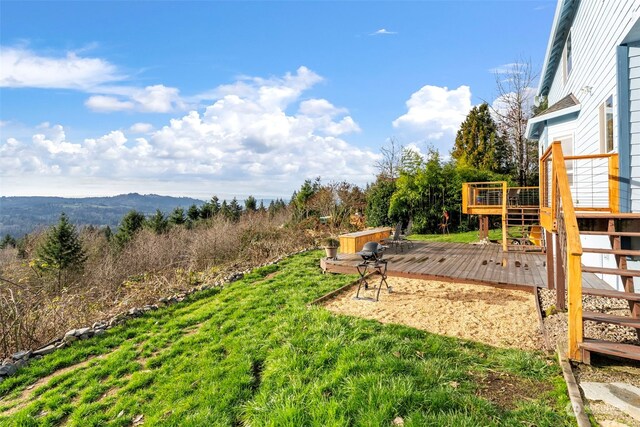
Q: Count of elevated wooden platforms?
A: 2